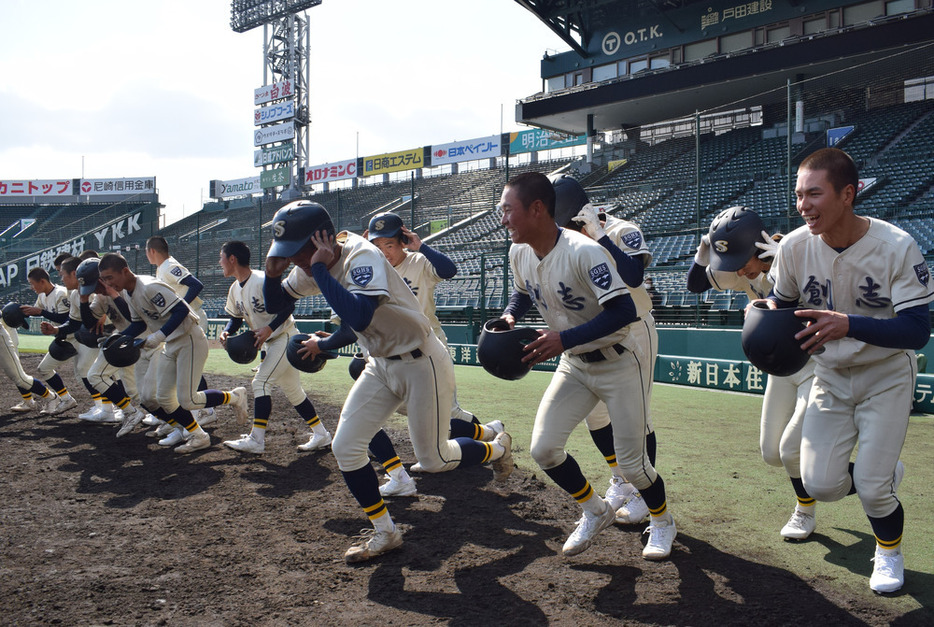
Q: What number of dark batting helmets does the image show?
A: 14